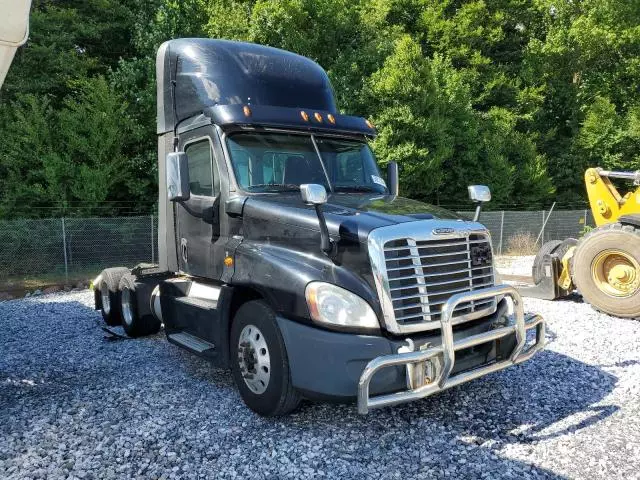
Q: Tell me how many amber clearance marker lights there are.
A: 5